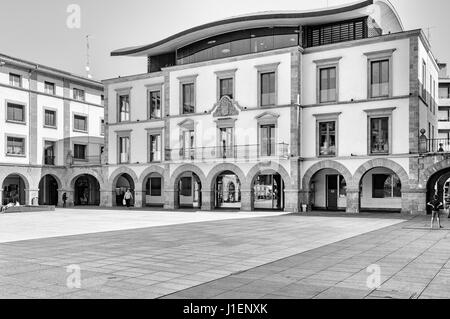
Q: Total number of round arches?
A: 11